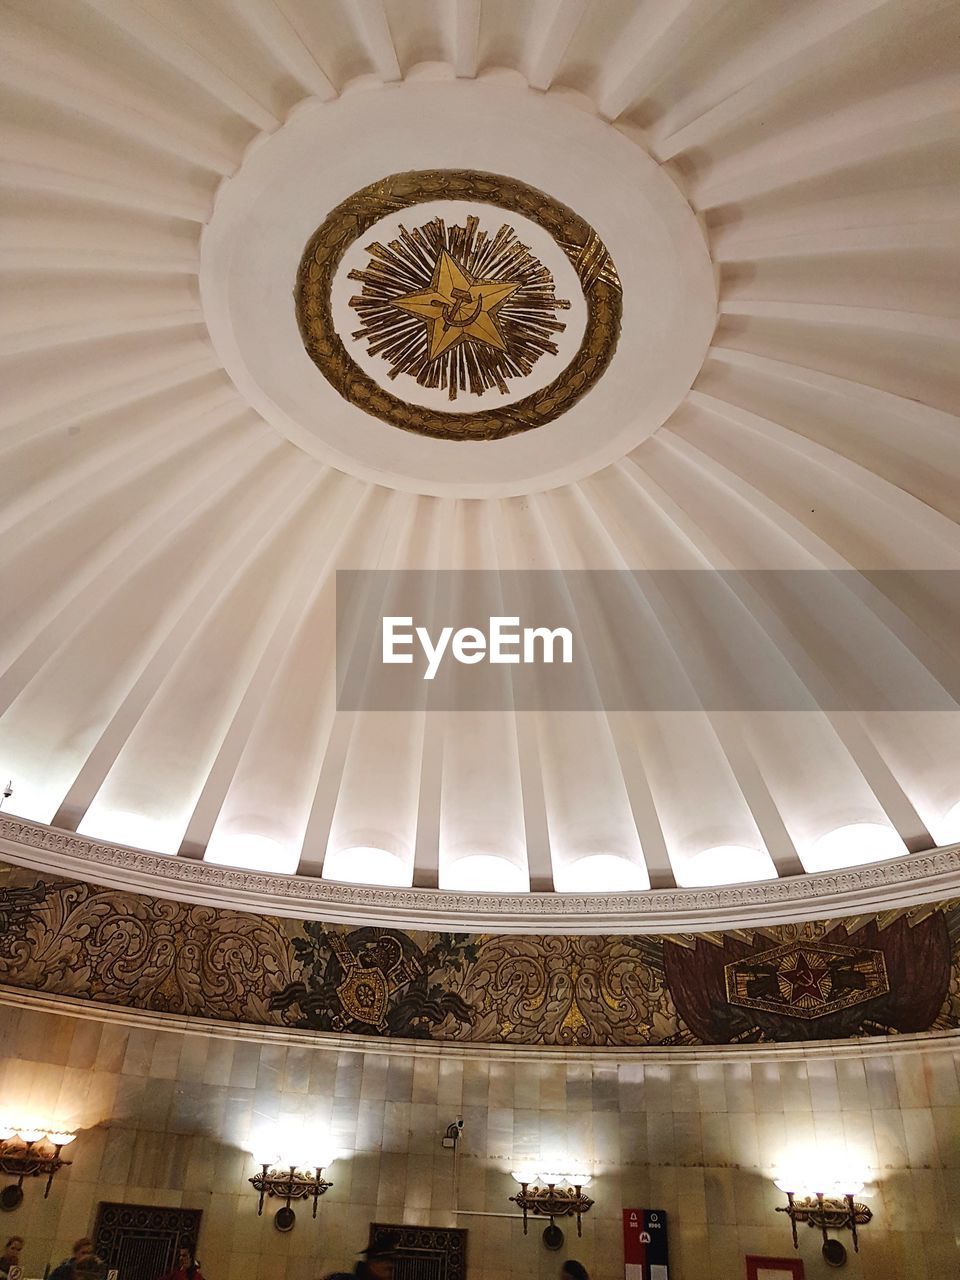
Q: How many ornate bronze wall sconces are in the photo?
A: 4